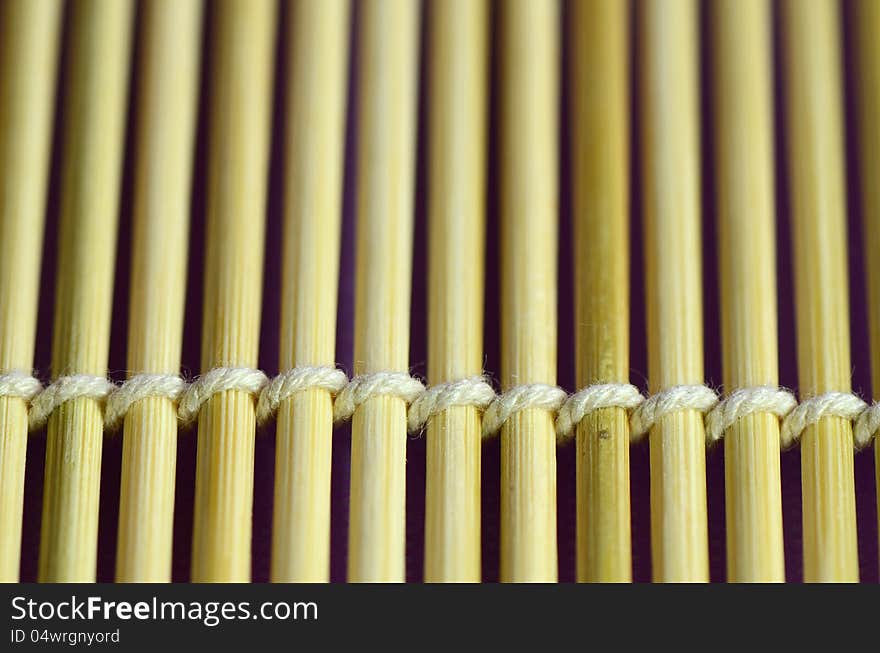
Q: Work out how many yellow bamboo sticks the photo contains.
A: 13